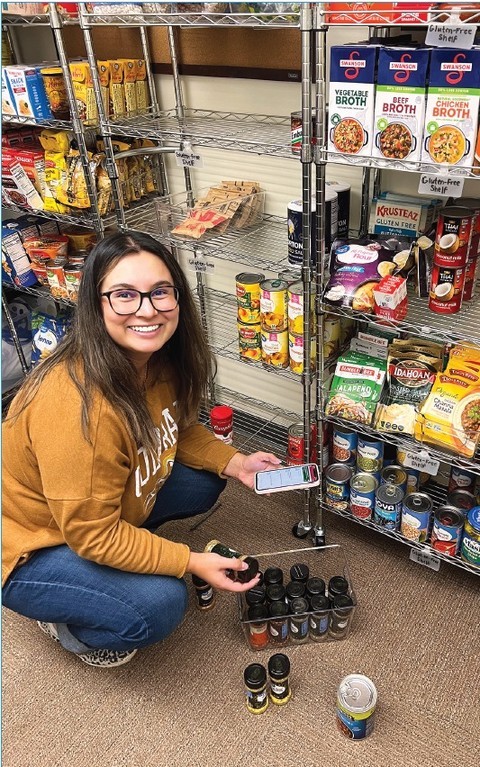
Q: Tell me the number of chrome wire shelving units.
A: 3